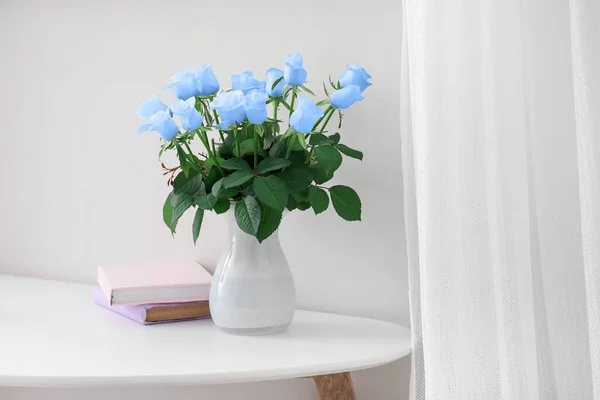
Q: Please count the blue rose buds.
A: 13